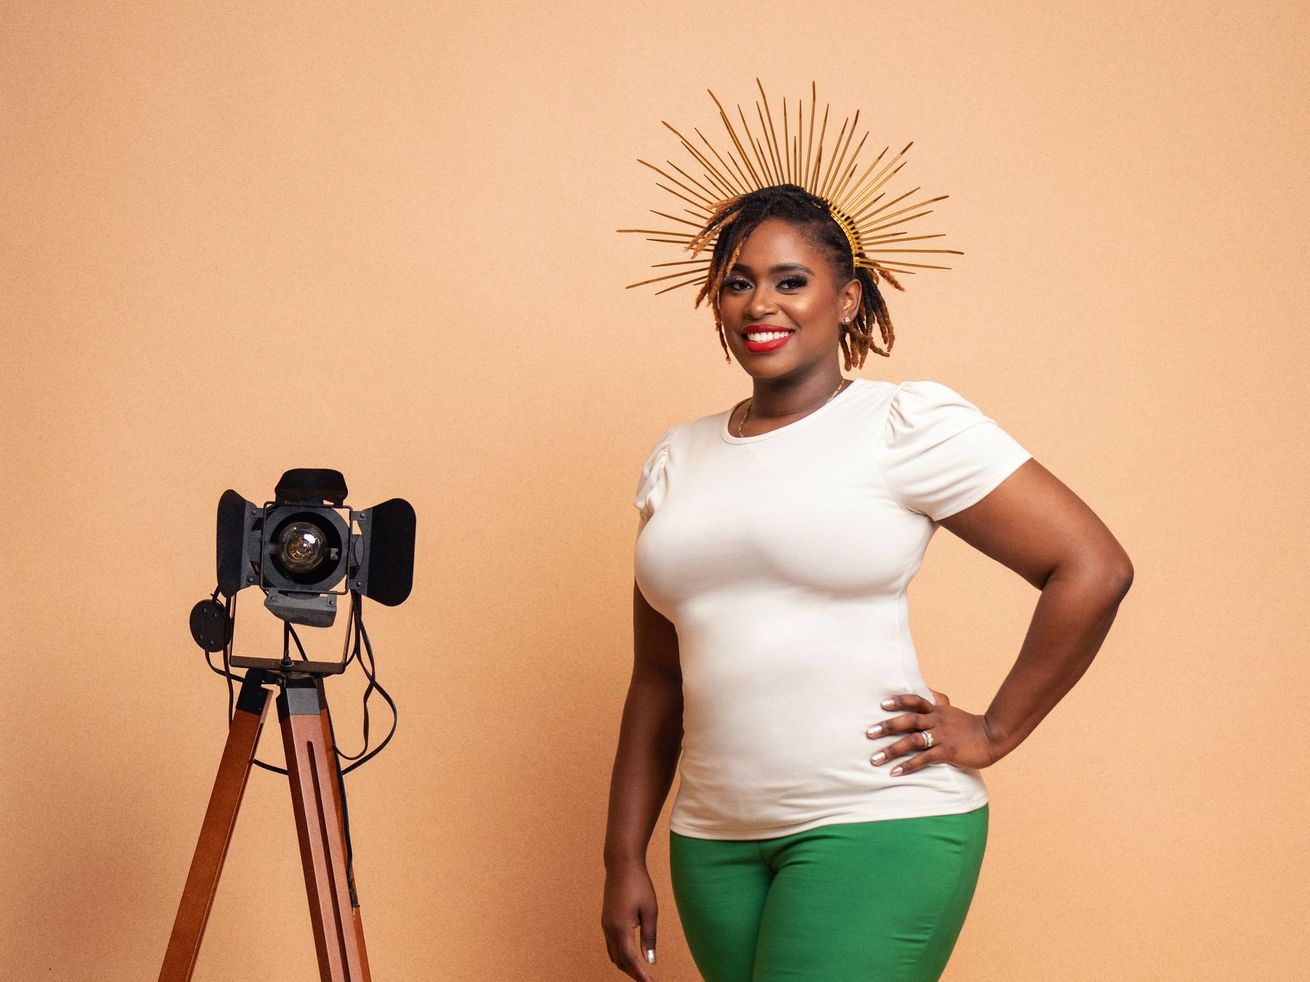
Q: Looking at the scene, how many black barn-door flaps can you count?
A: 4